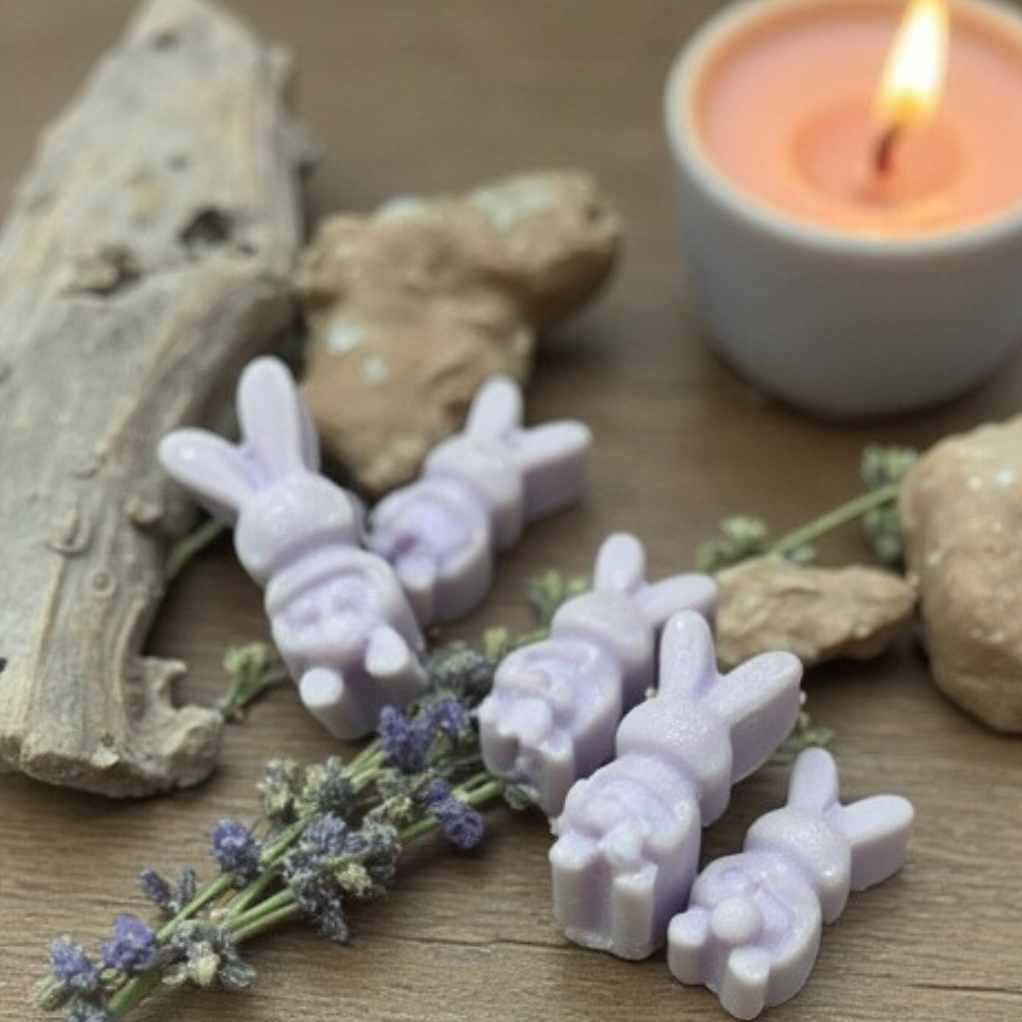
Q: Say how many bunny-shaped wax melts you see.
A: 5